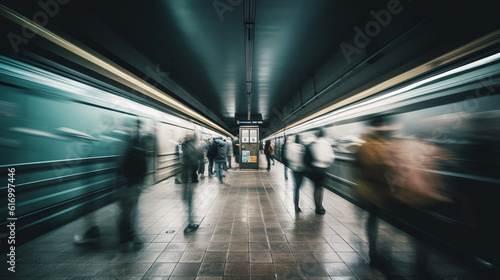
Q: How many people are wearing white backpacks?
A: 2